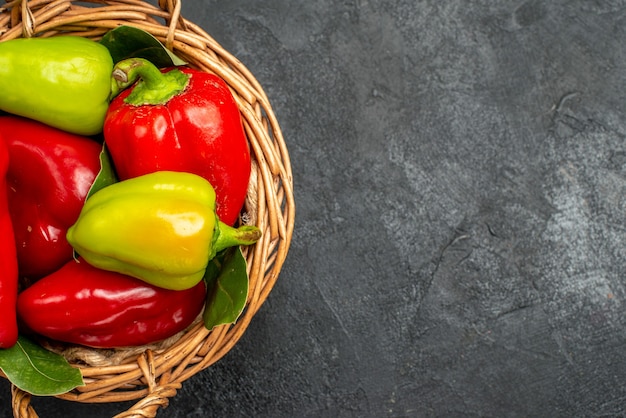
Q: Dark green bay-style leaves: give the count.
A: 4